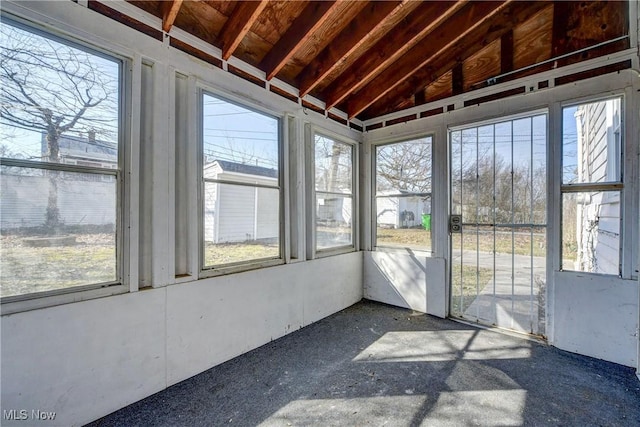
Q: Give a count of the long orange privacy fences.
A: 0